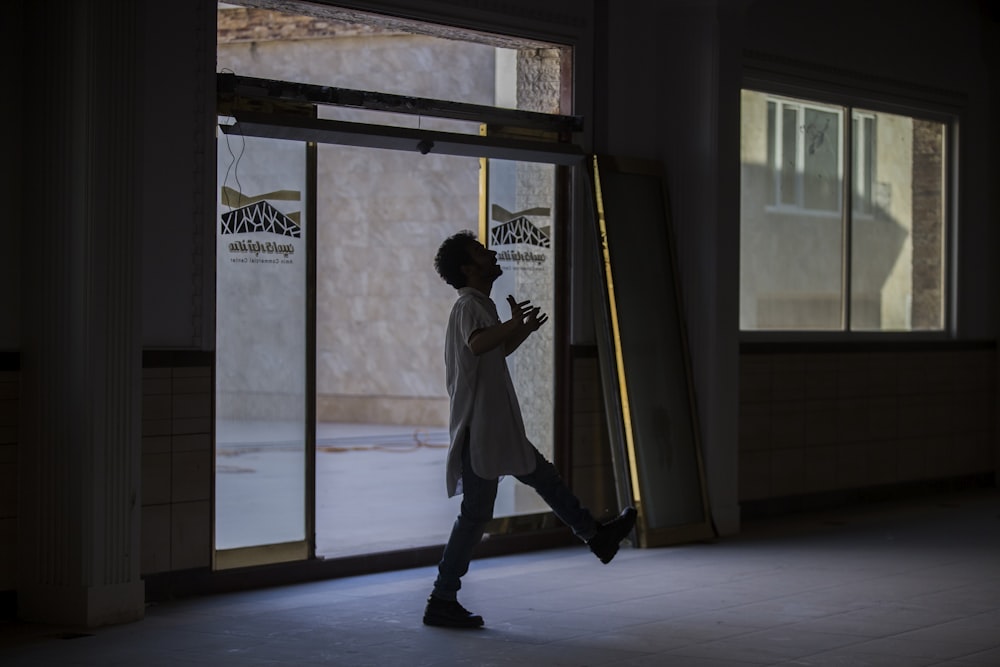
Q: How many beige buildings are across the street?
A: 1